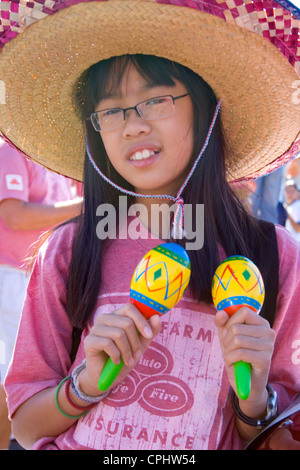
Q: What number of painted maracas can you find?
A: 2